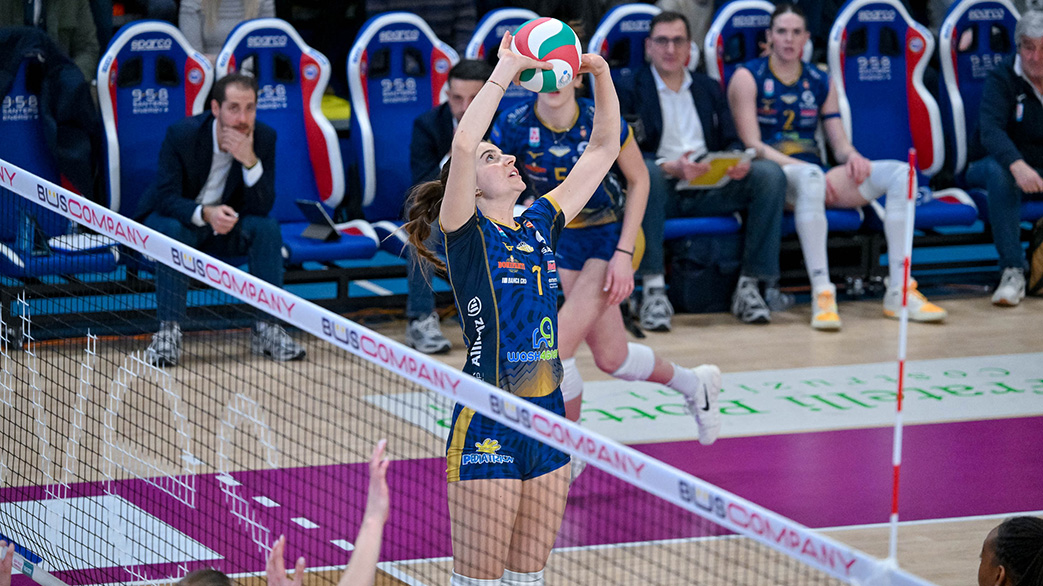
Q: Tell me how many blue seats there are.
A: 9